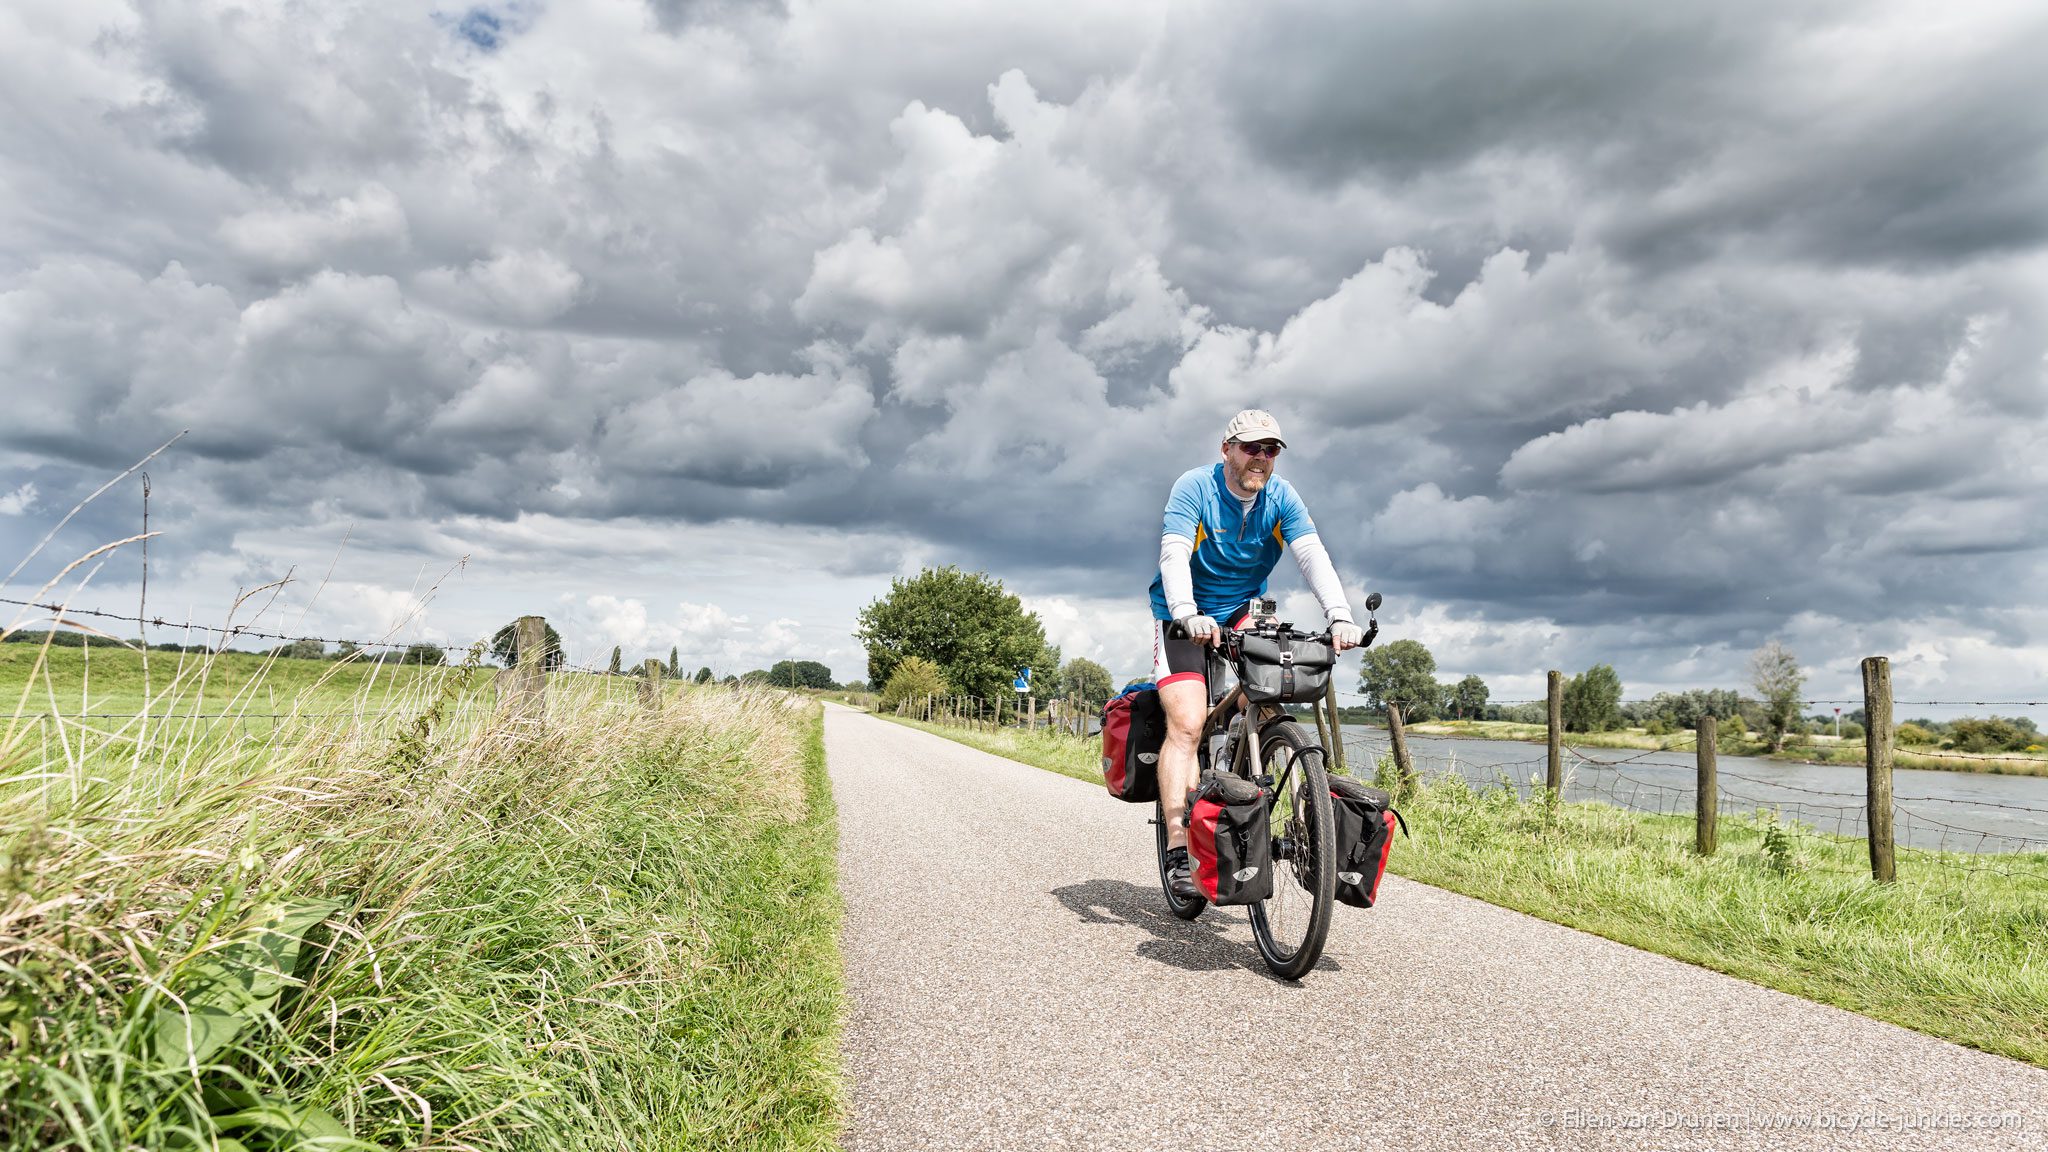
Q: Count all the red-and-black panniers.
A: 3